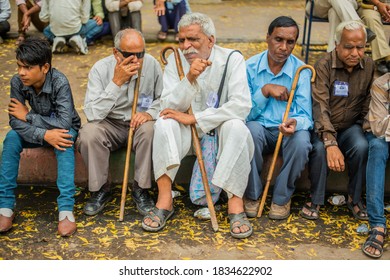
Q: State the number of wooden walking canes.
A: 3